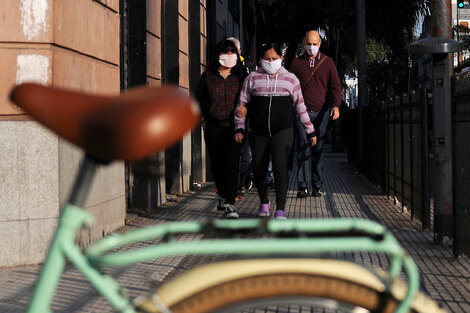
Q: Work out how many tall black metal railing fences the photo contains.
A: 1